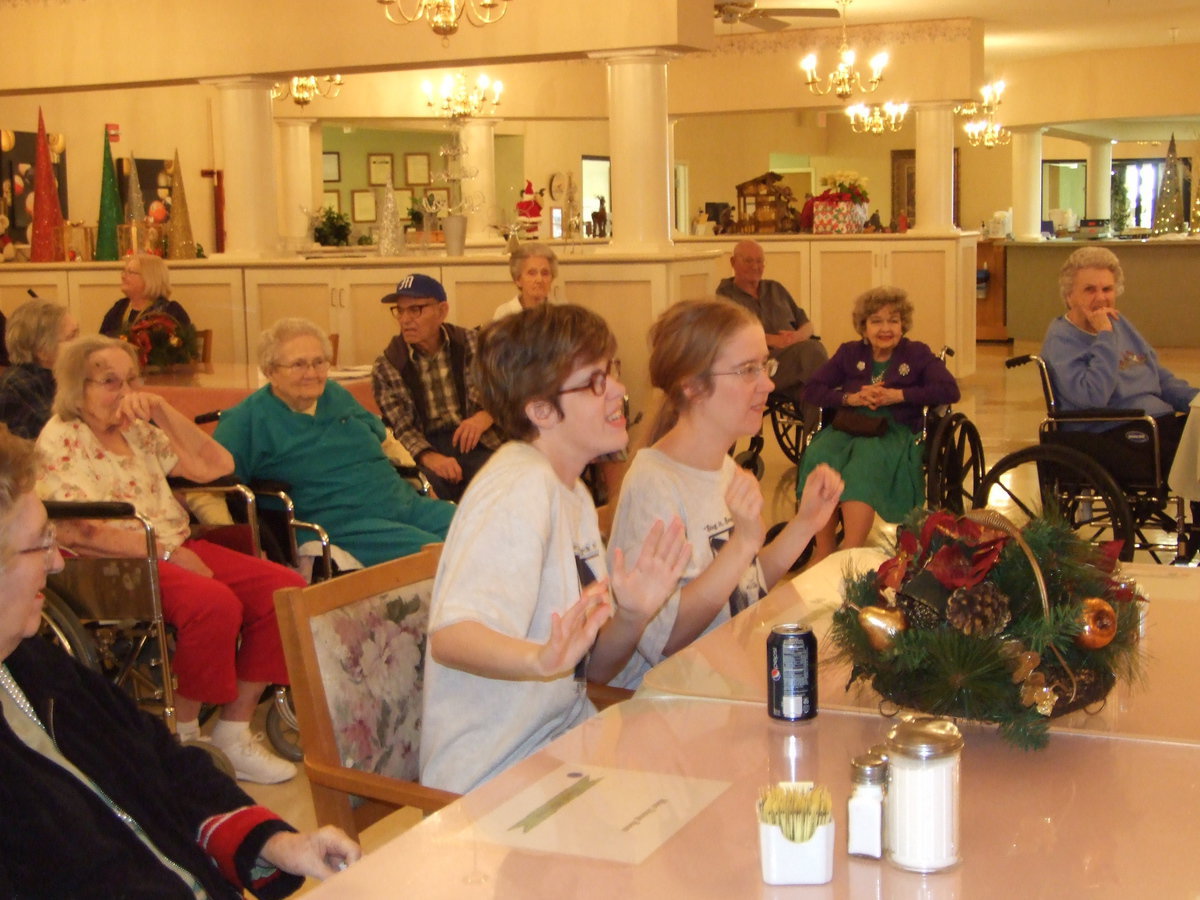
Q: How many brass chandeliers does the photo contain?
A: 7